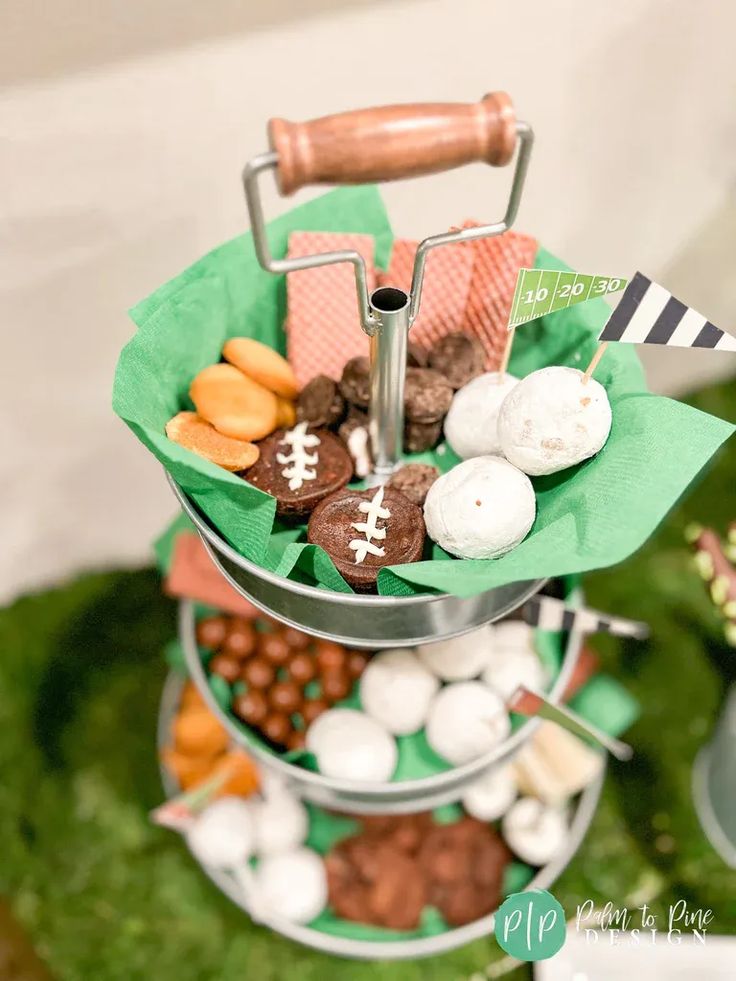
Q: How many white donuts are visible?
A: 14